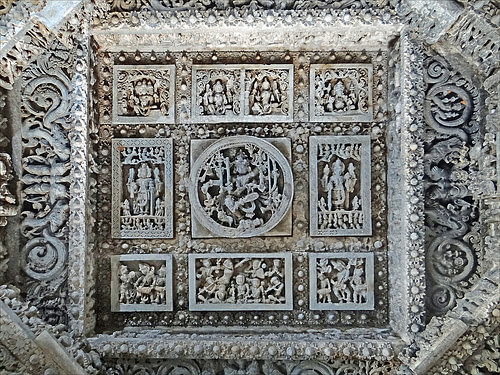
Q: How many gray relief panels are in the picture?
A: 9